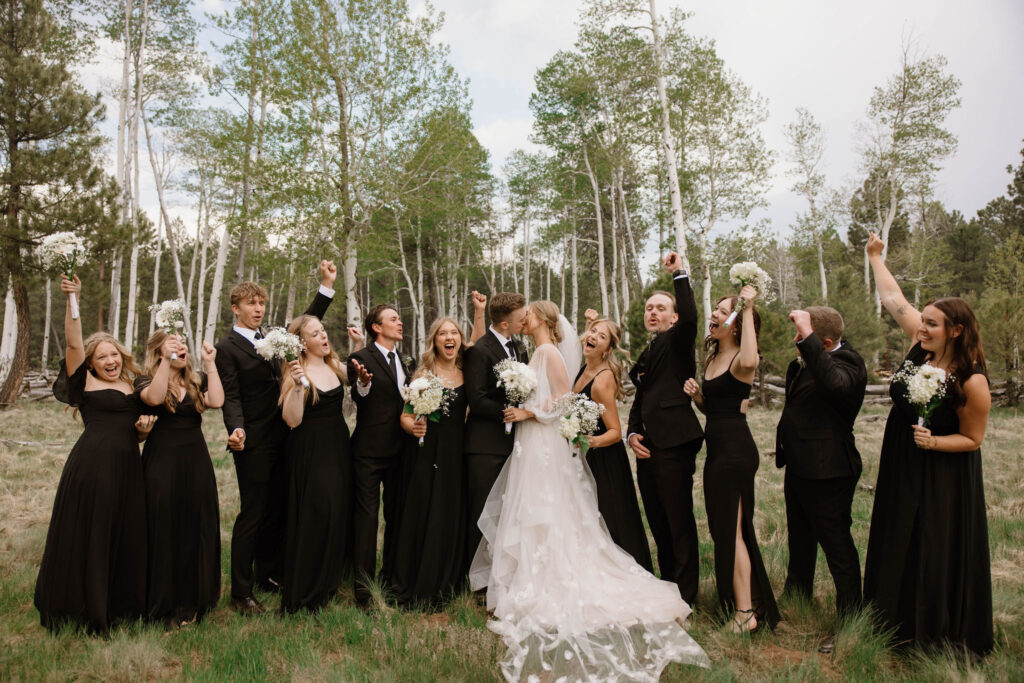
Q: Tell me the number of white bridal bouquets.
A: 8